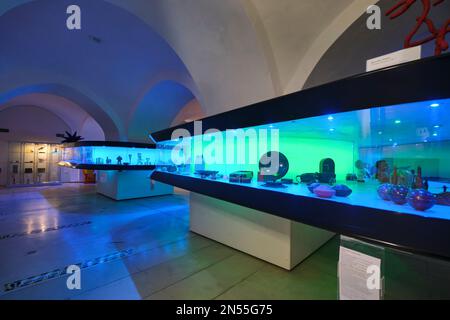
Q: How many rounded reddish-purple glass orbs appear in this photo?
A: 3